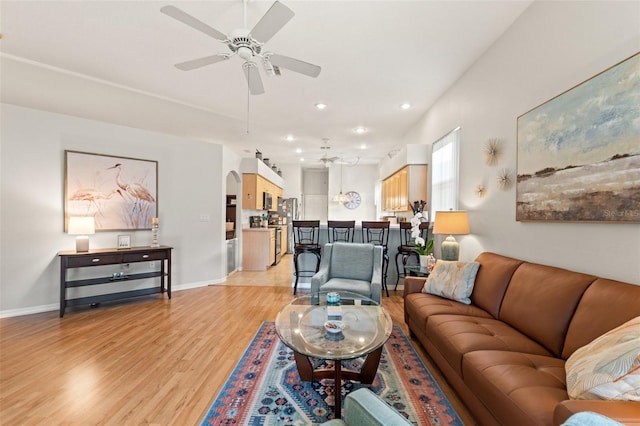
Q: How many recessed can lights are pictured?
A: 7